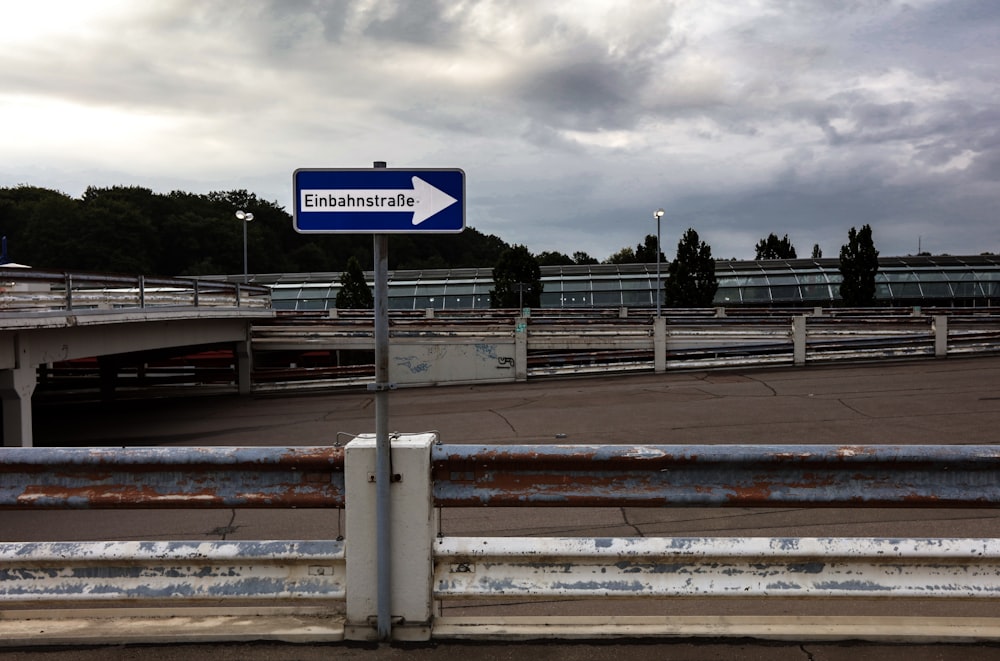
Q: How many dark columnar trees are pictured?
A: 4